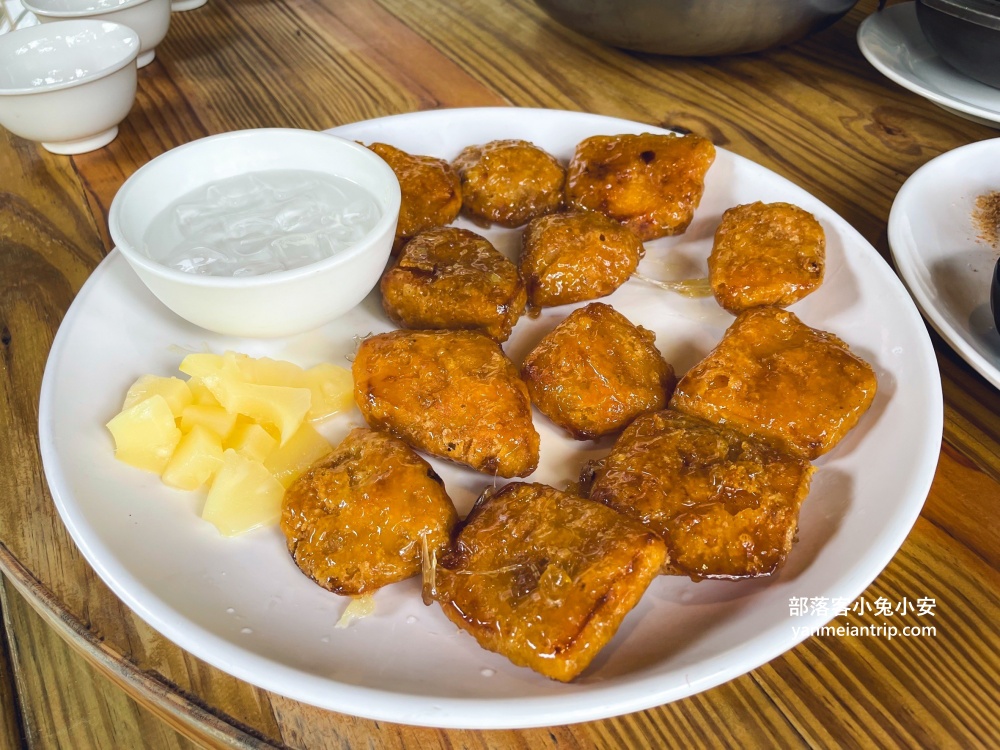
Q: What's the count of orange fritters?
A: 12